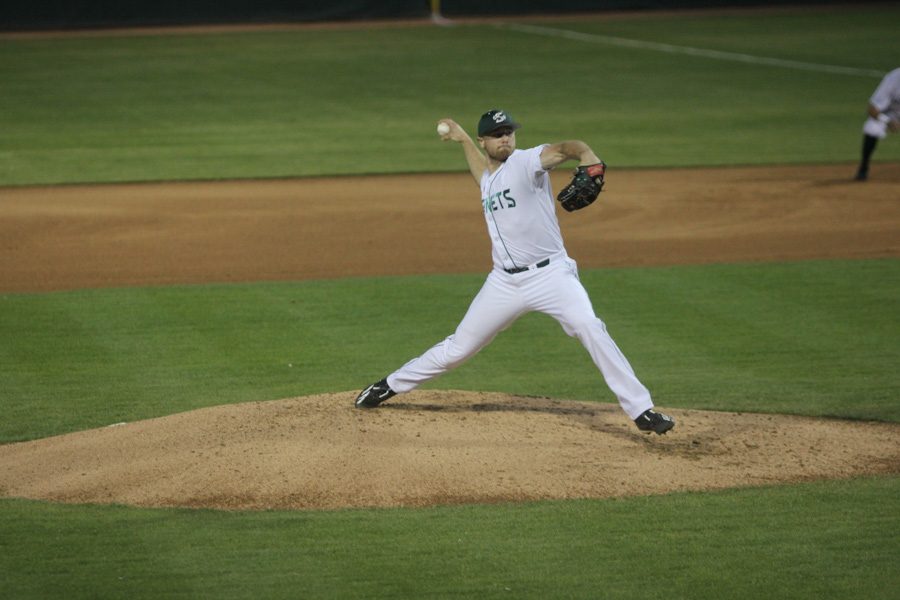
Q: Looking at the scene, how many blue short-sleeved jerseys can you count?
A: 0